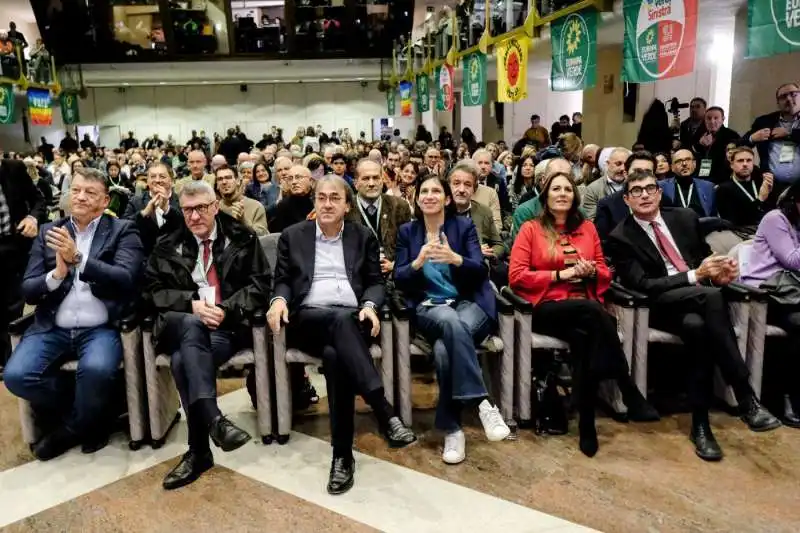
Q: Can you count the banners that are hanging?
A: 12